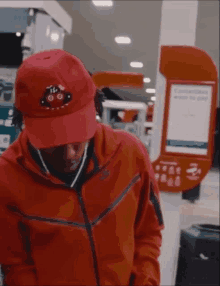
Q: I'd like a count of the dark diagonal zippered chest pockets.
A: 2